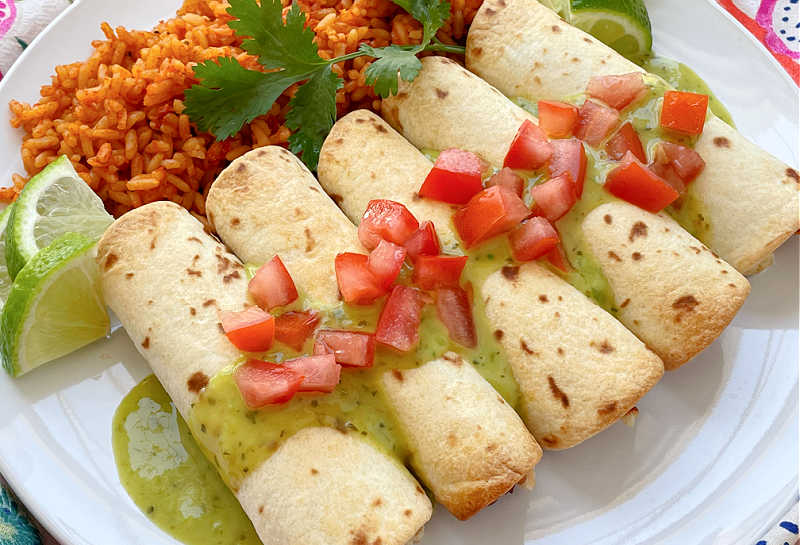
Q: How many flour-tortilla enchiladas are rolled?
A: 5